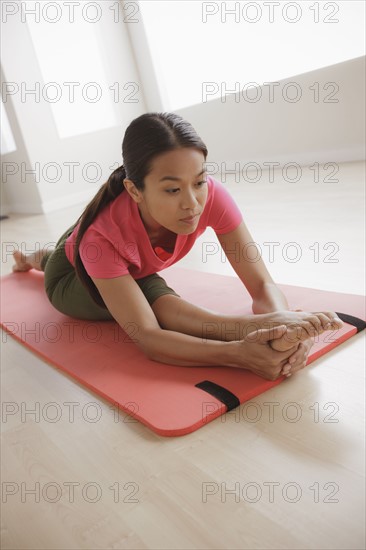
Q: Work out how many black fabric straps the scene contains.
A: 2